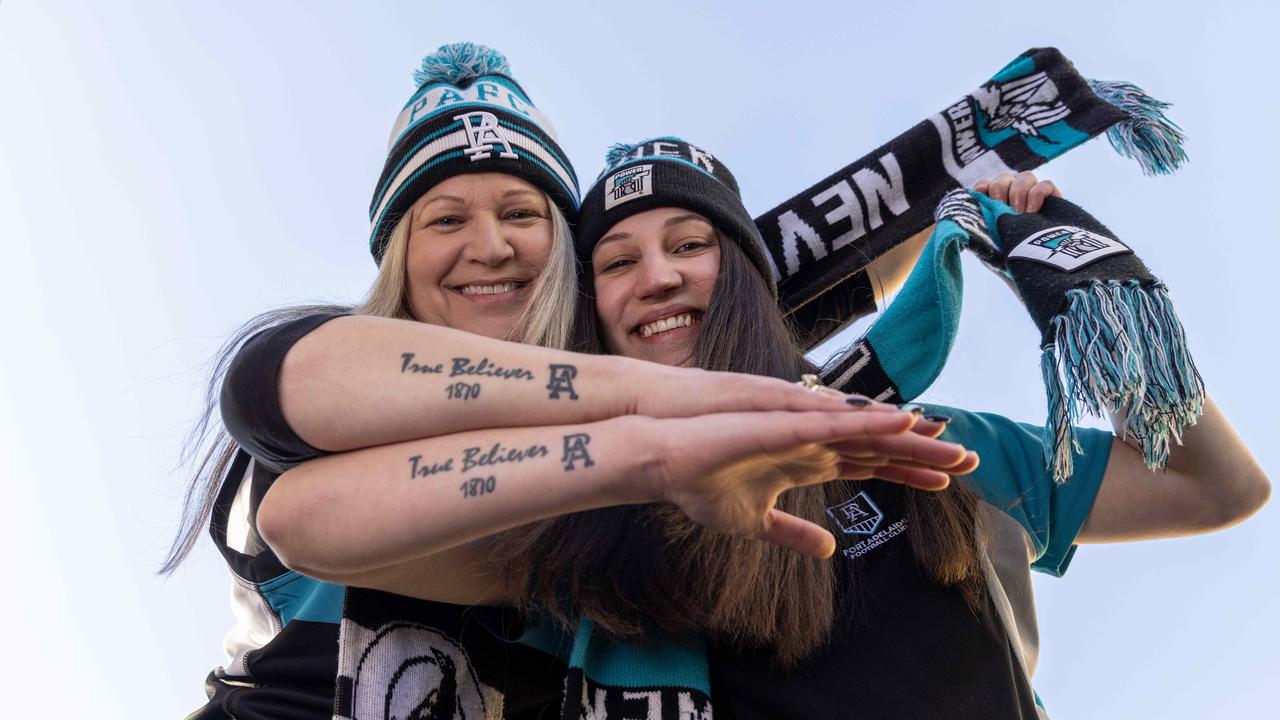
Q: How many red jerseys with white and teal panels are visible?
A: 0